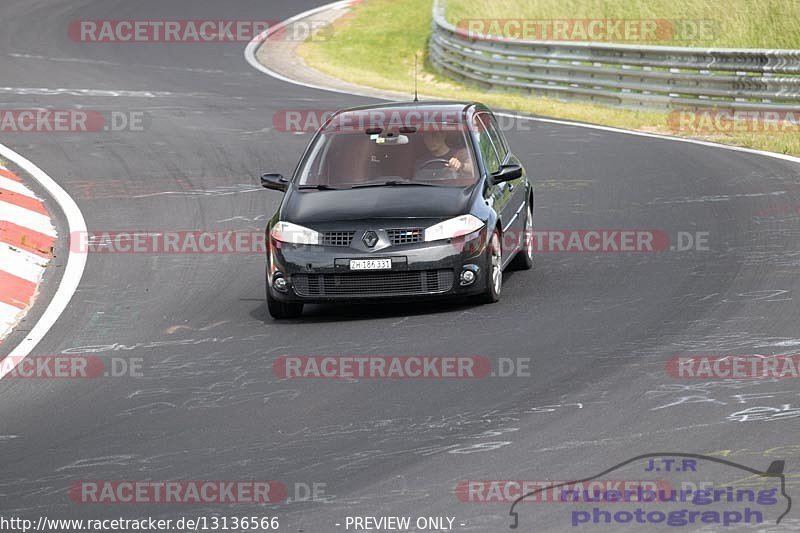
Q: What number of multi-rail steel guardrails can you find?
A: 1